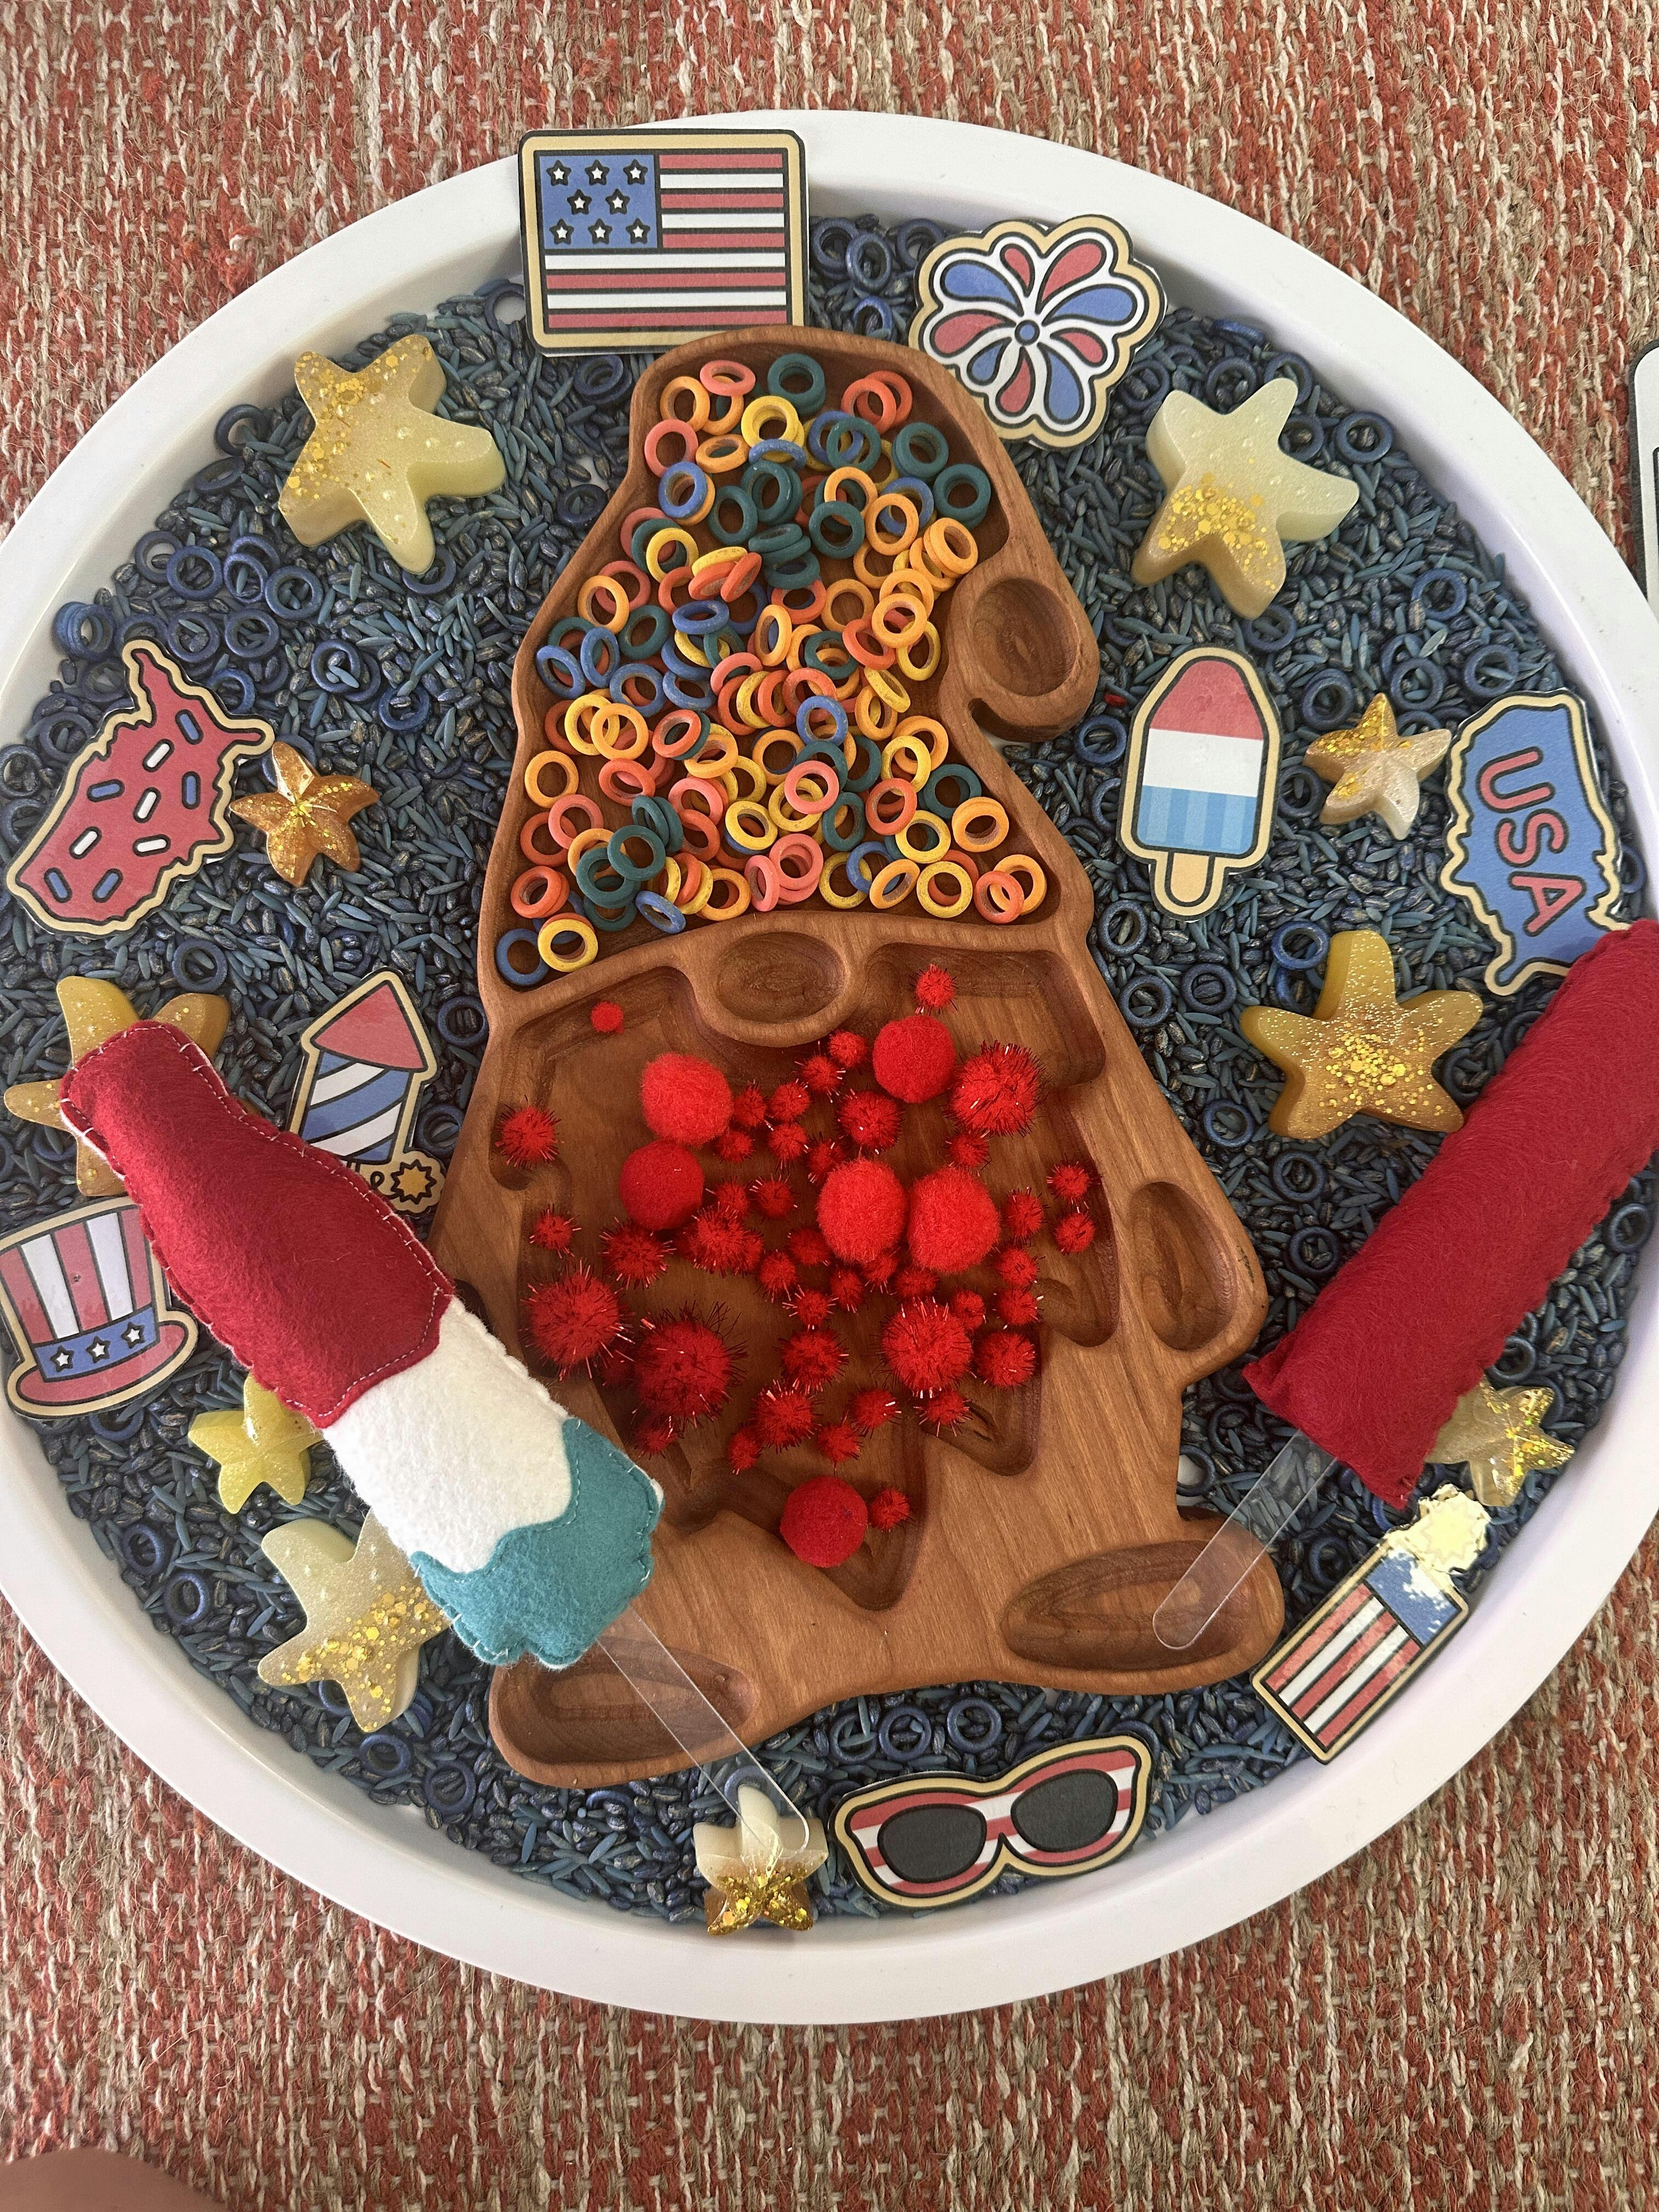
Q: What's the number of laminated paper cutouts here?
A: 9